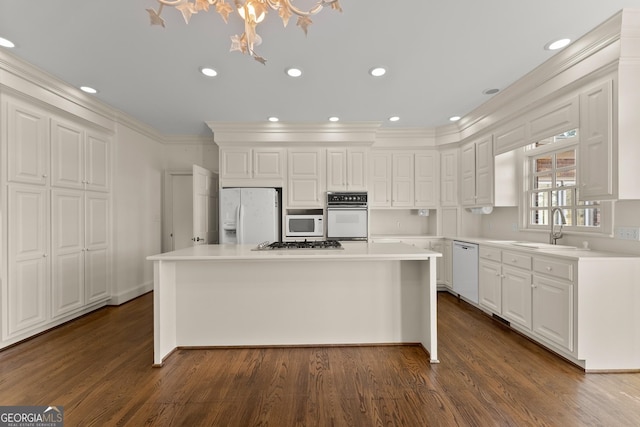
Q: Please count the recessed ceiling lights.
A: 11